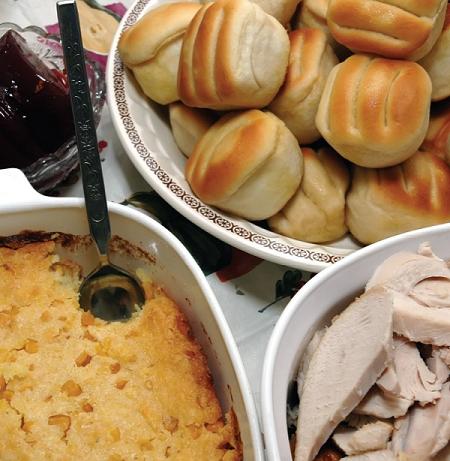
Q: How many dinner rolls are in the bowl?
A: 13